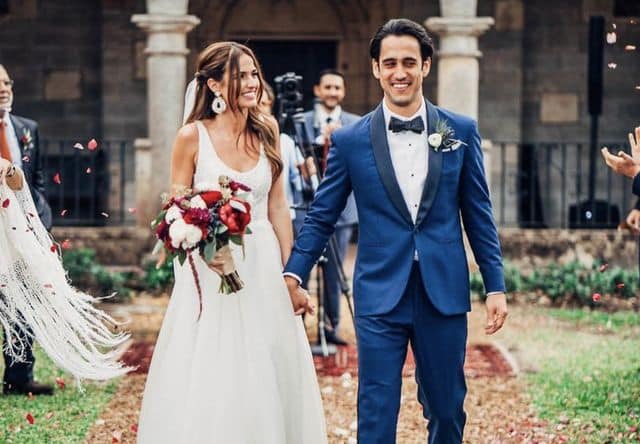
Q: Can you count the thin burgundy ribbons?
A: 1